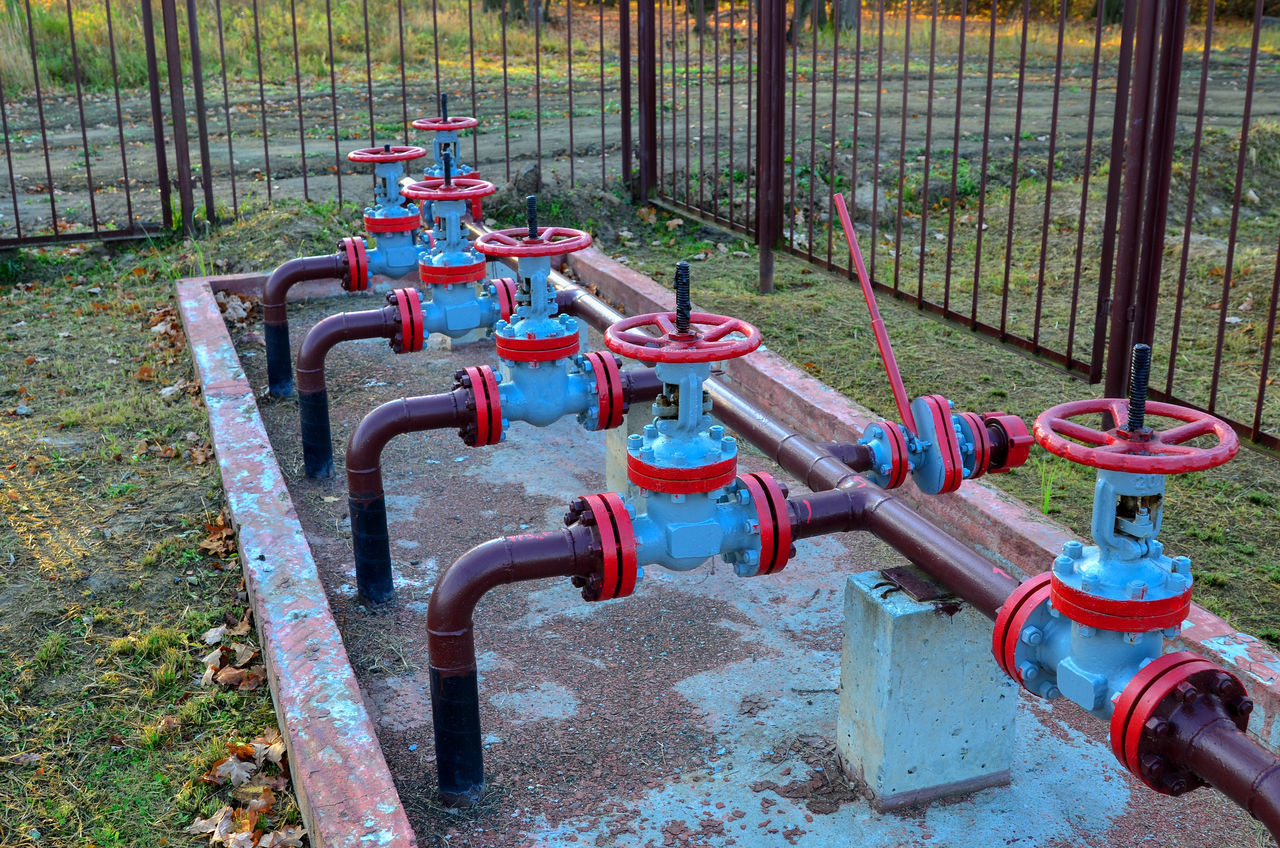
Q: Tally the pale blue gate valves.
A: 6